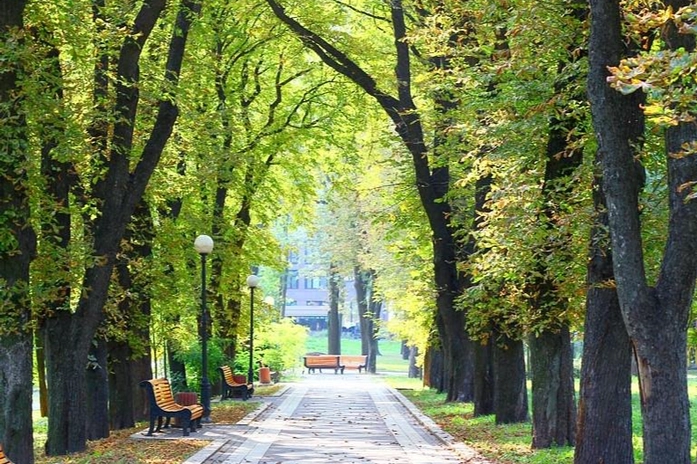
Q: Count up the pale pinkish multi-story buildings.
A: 1